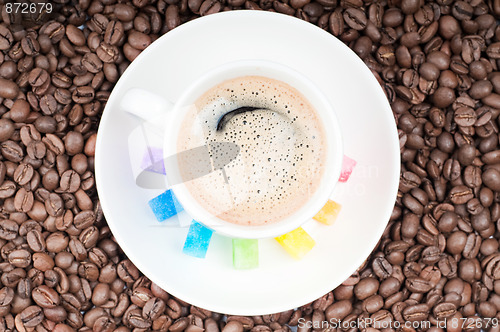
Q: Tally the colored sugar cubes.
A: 7